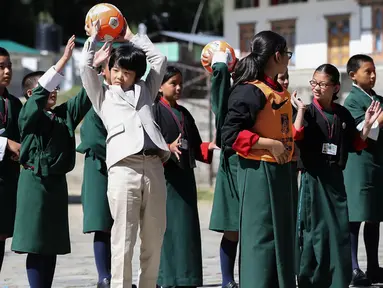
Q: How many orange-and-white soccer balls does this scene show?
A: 2